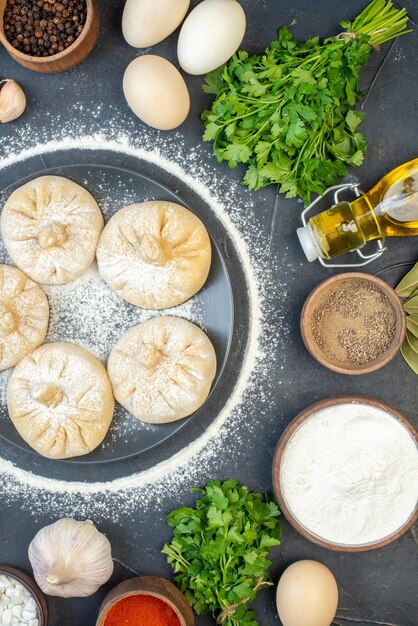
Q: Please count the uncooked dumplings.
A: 5